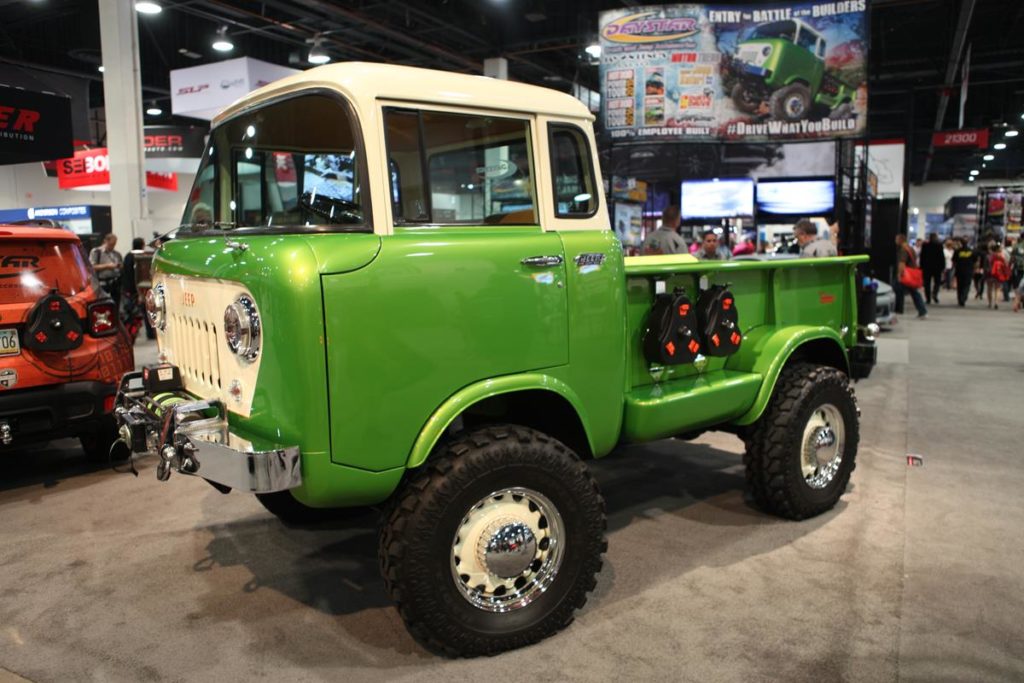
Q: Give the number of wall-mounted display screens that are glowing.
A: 2